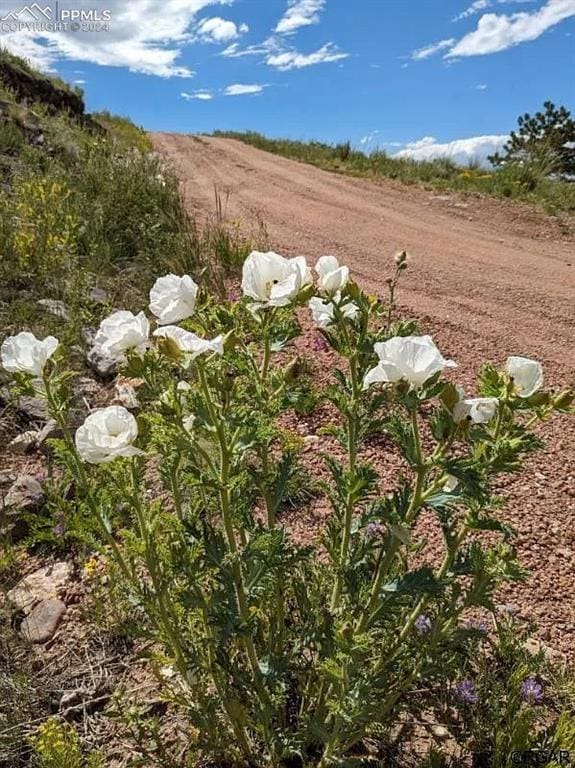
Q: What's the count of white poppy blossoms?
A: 11